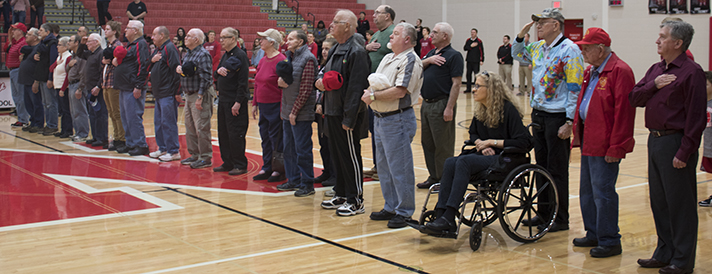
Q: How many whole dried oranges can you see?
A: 0